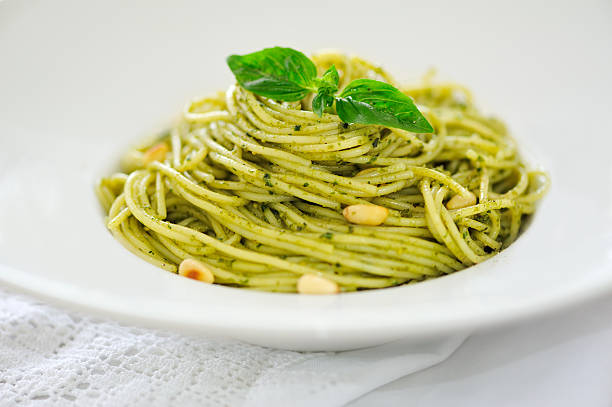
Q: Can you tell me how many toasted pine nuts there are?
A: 5